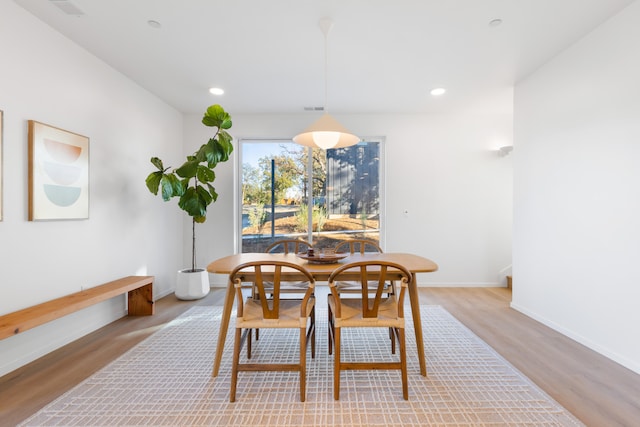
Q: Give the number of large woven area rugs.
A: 1